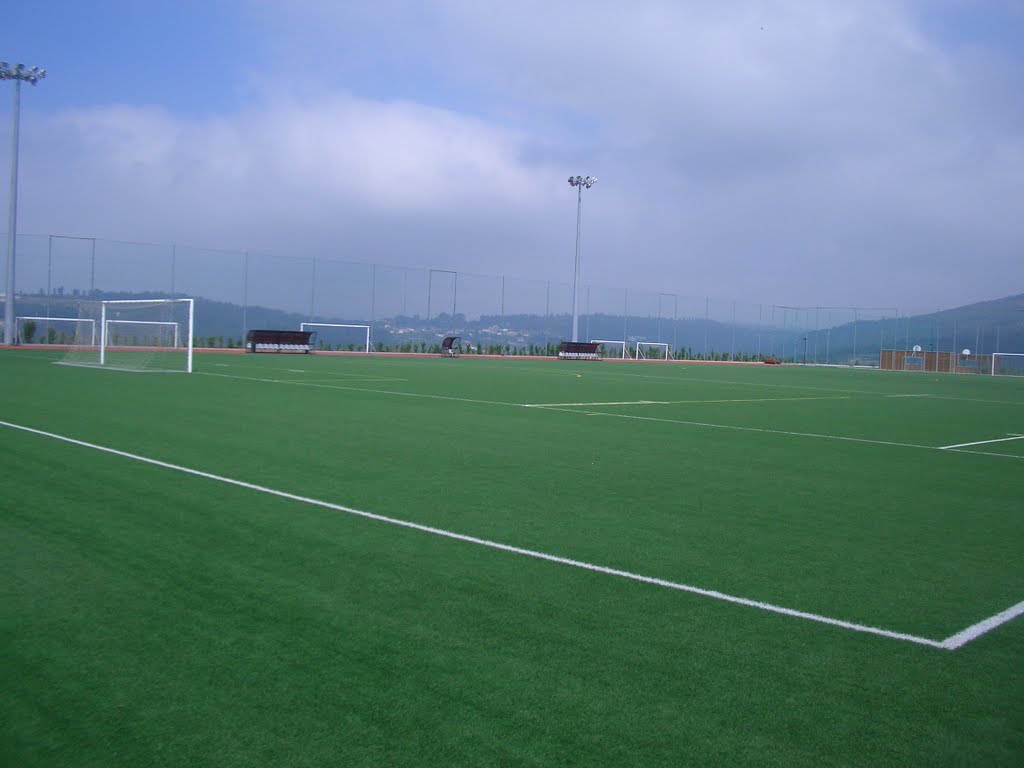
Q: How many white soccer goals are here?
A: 7